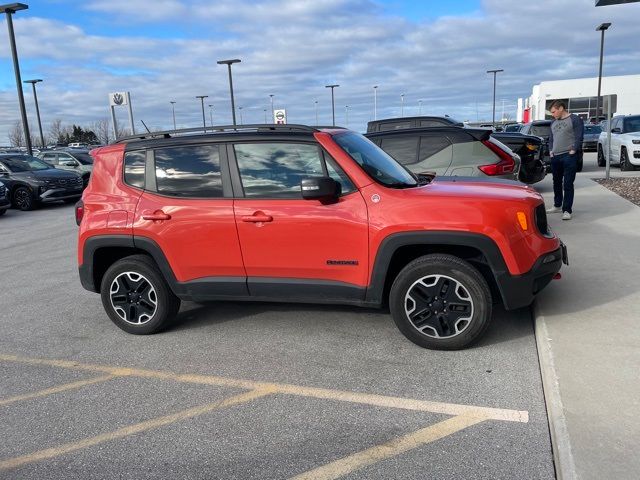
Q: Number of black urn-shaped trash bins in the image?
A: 0